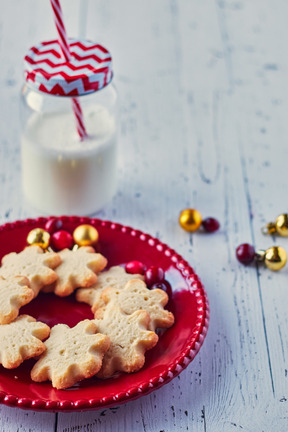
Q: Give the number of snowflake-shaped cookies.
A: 8